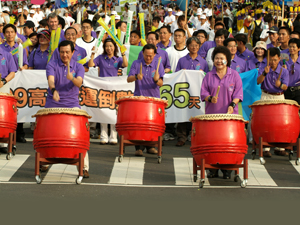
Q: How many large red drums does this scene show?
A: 5